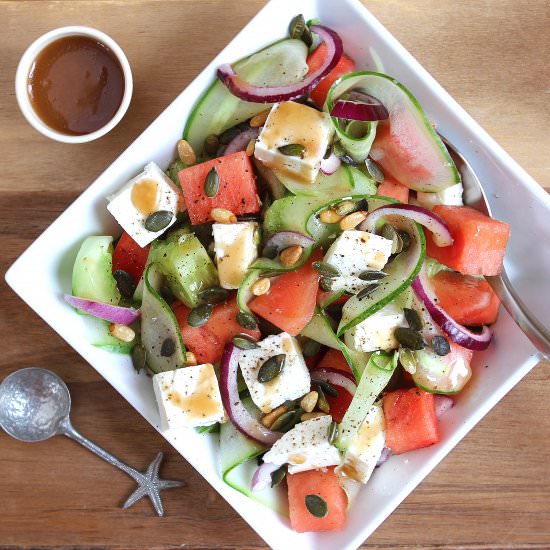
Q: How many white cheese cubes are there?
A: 10